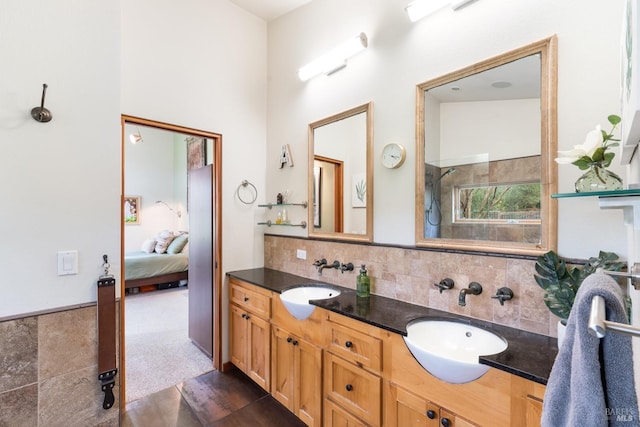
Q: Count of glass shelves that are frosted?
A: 0